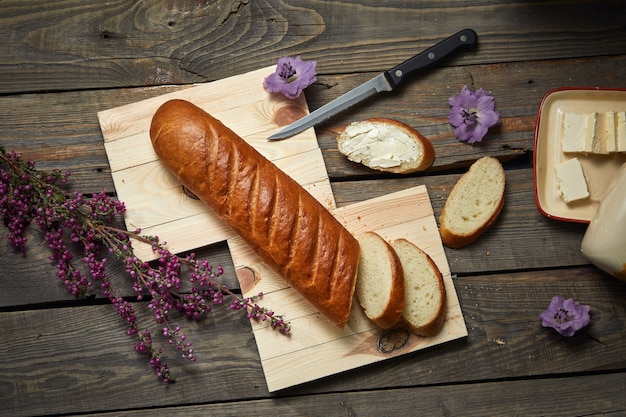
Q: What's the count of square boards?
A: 2